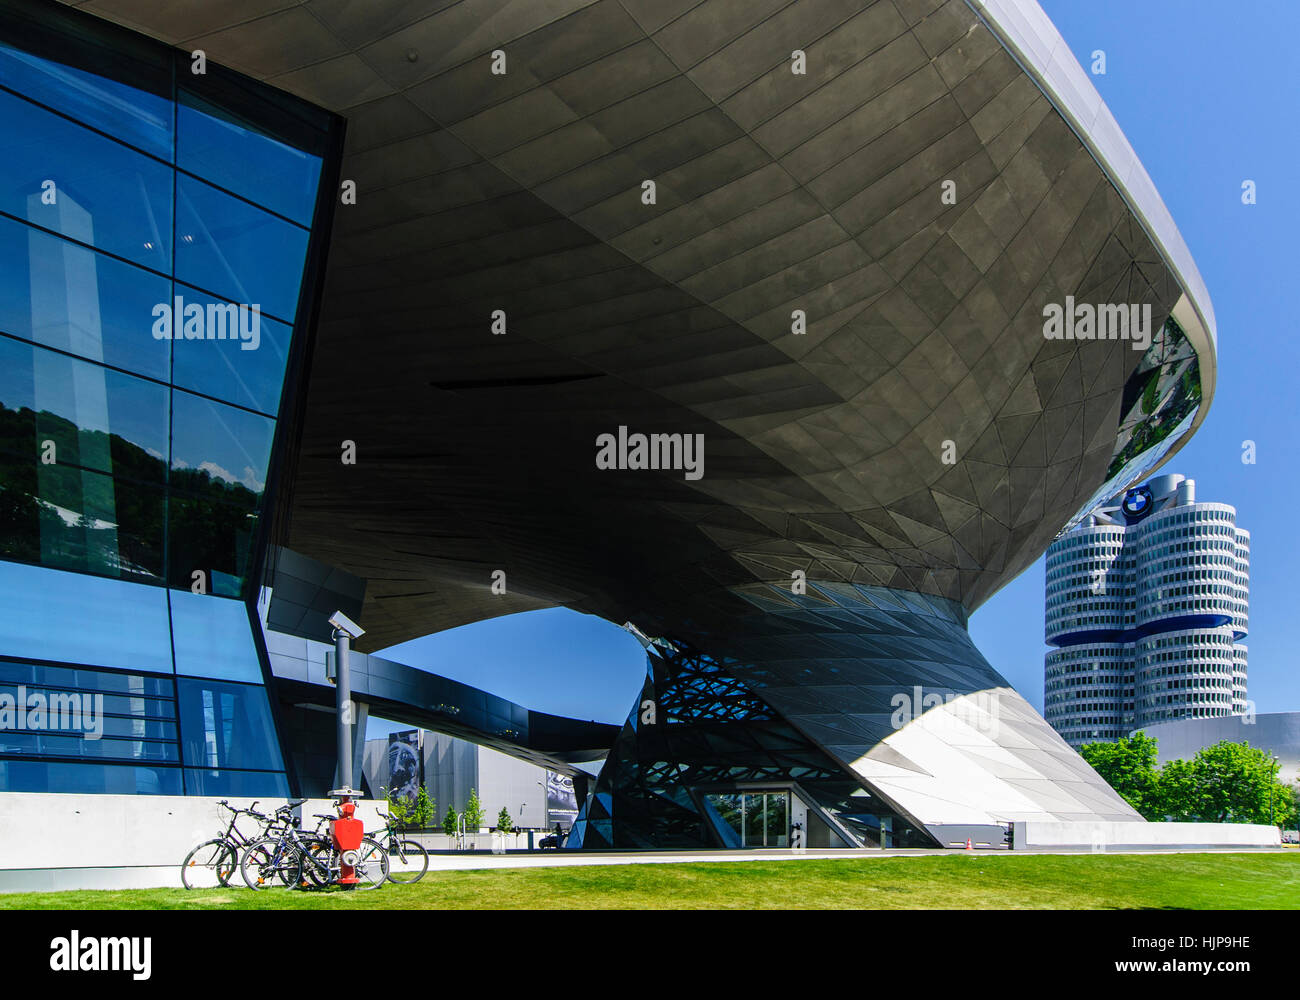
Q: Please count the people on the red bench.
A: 0